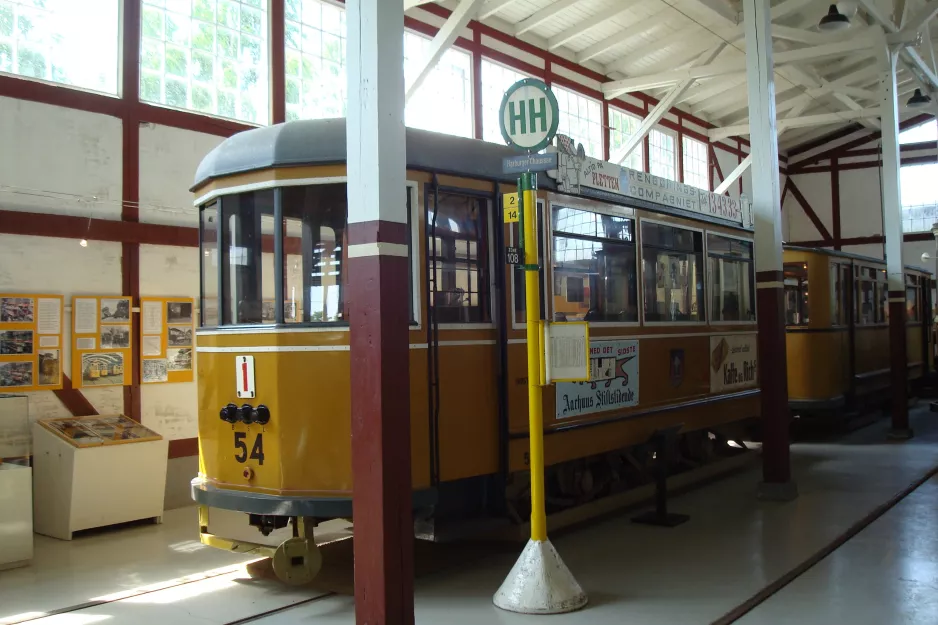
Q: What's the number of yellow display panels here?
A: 3